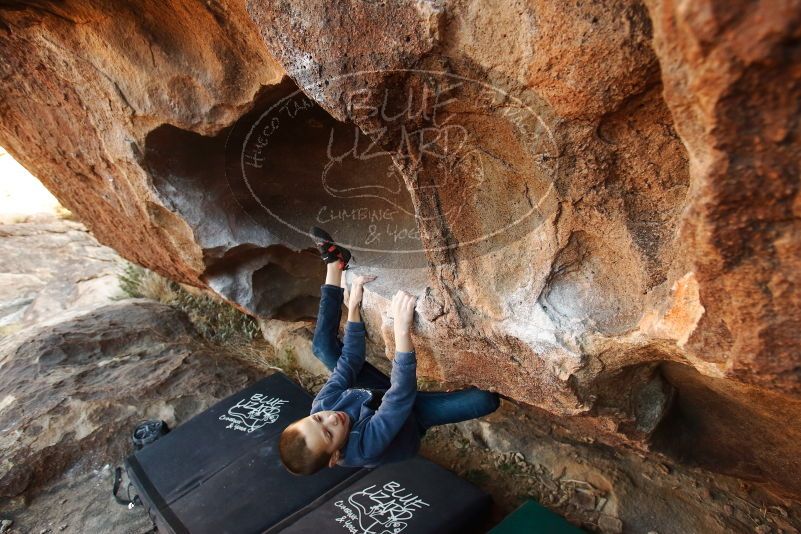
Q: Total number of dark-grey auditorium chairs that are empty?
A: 0